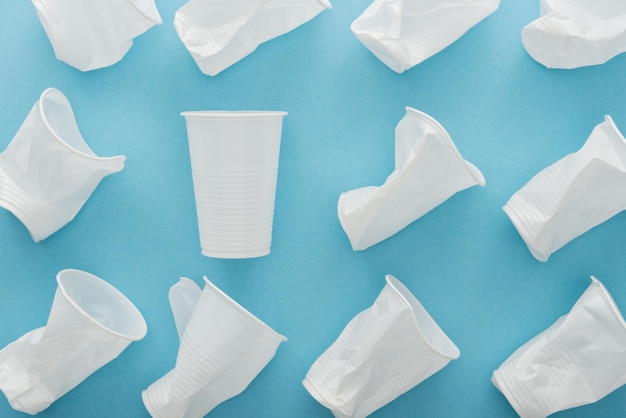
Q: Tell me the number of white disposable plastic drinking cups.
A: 12